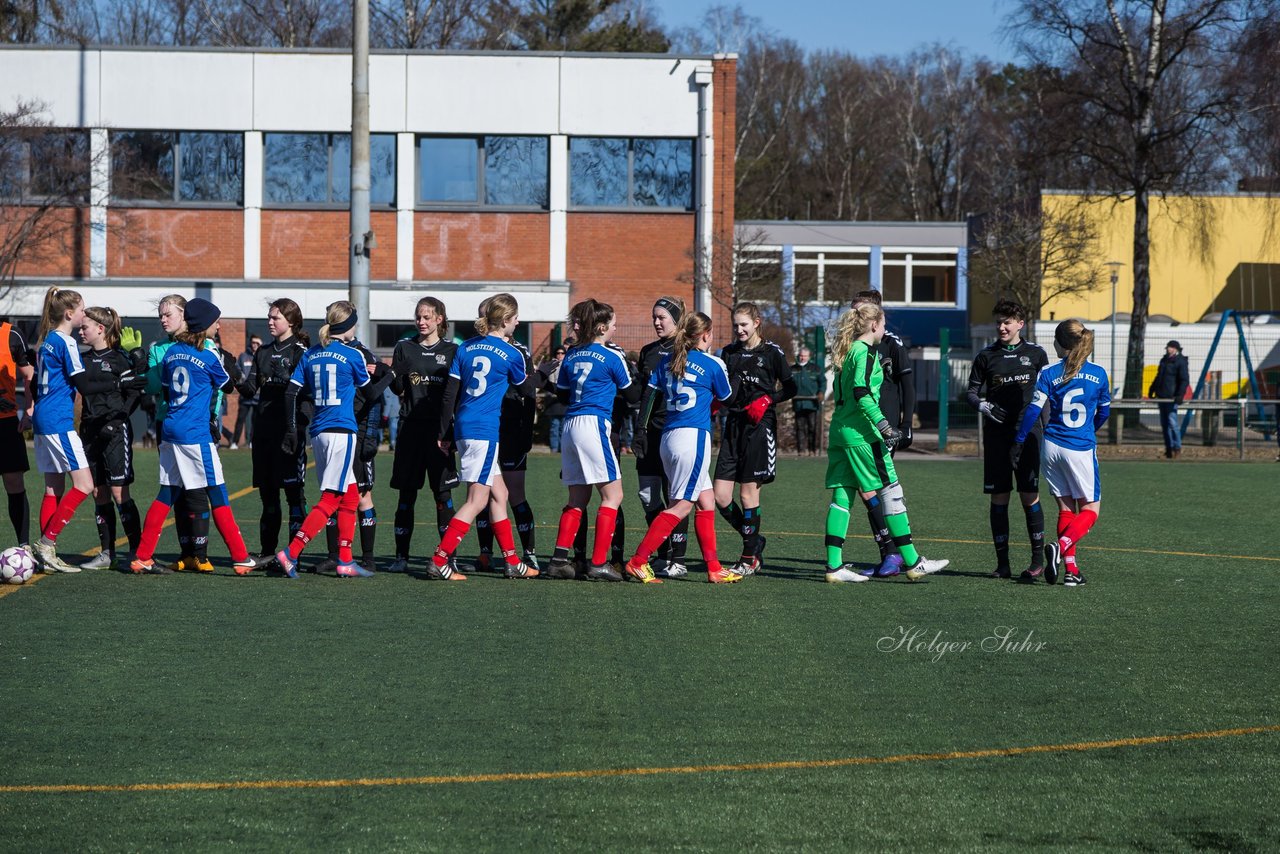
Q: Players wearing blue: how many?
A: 7